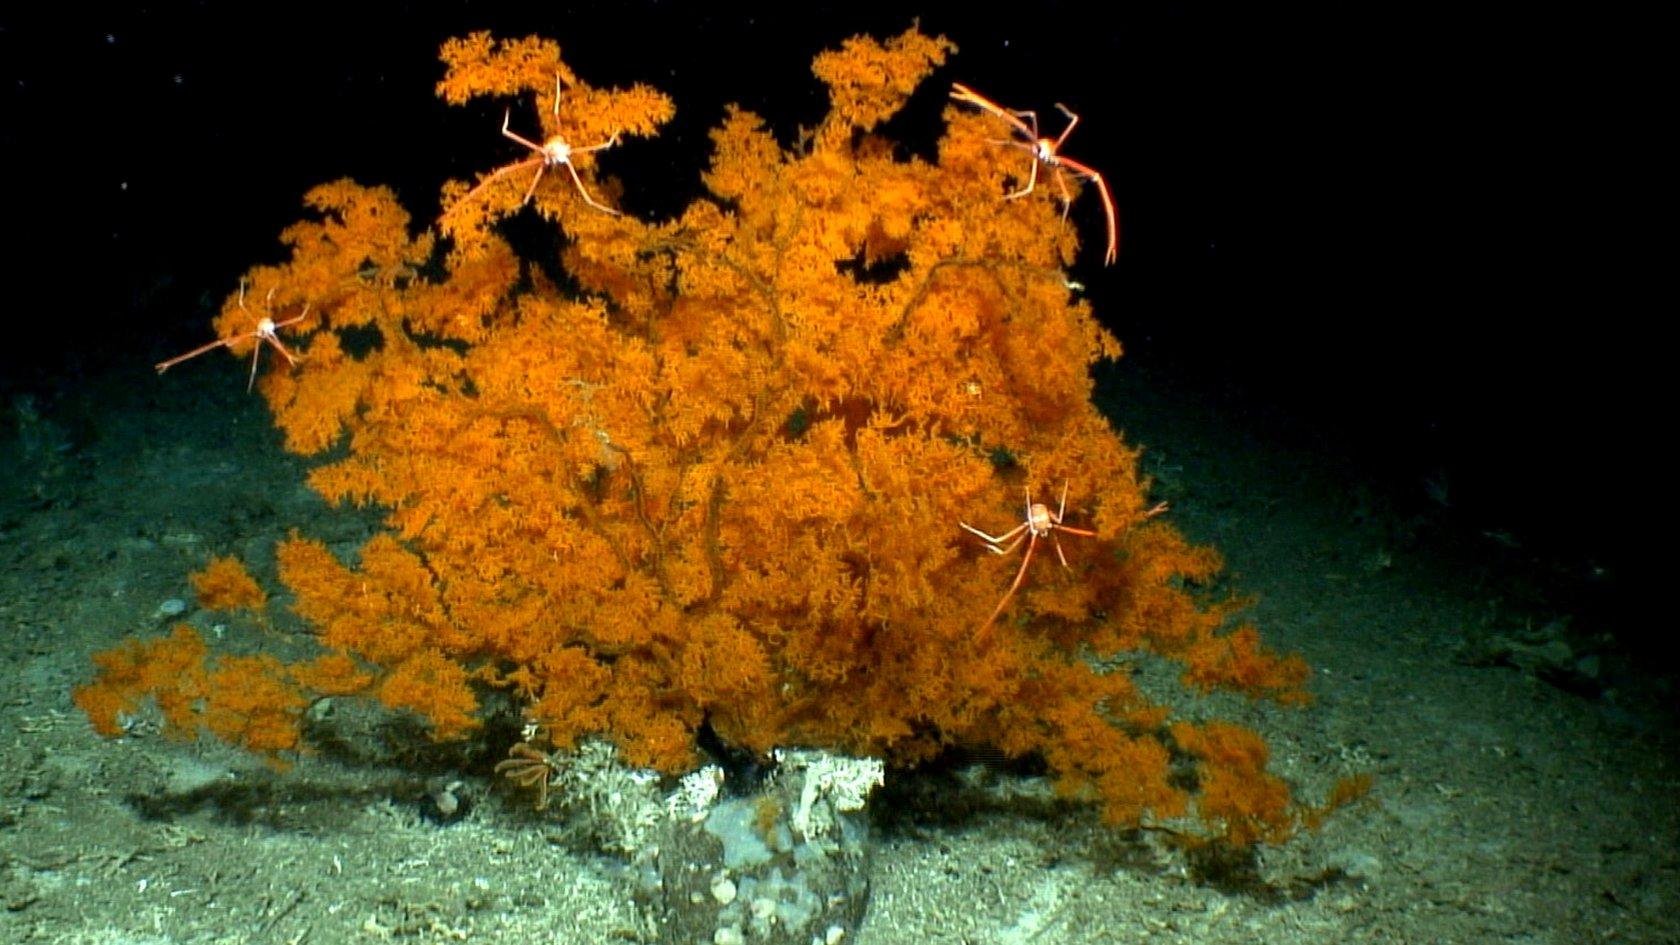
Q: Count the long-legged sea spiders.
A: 4